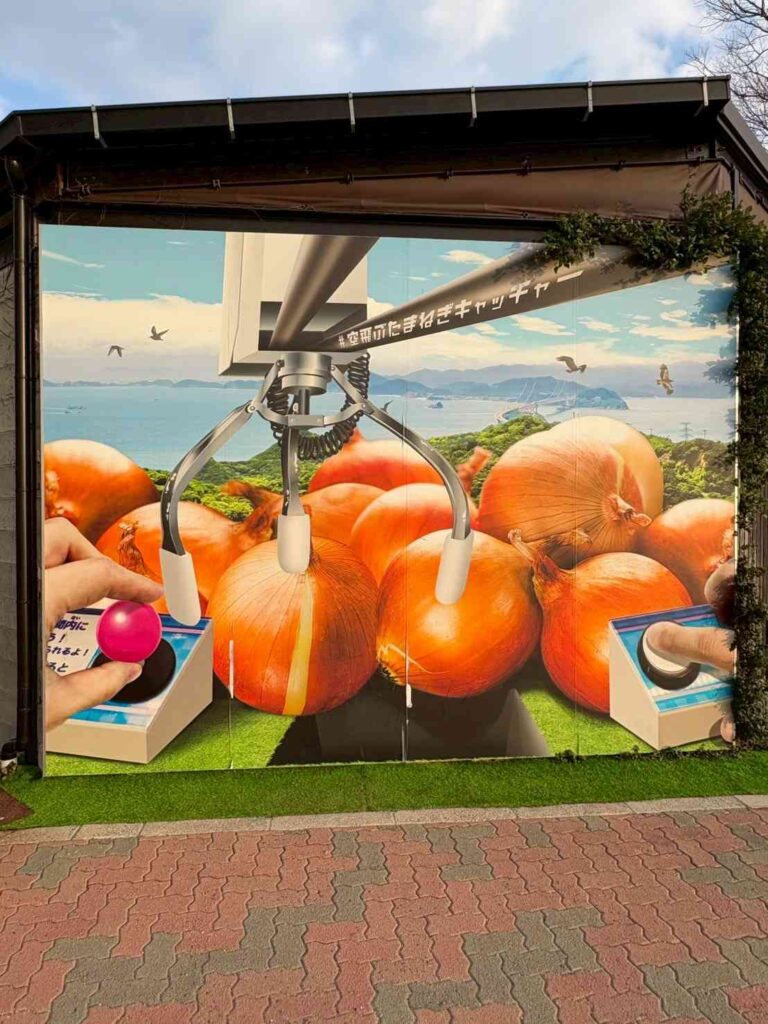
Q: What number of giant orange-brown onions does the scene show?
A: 11